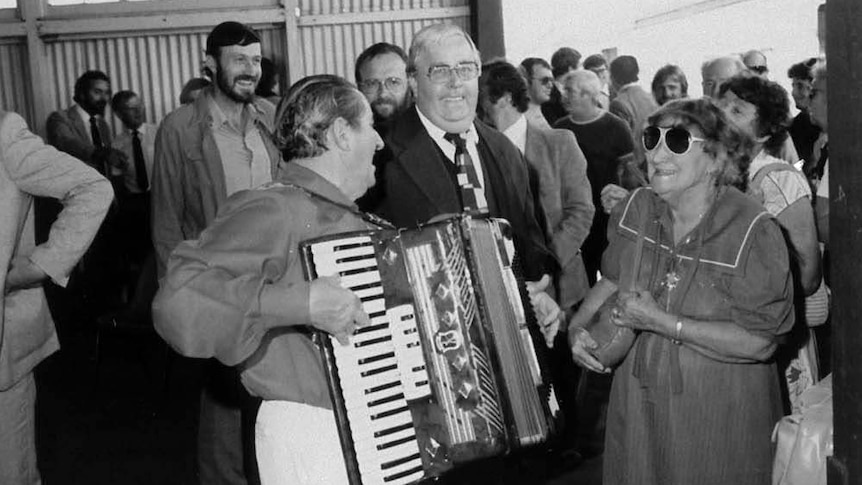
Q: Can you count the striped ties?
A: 1